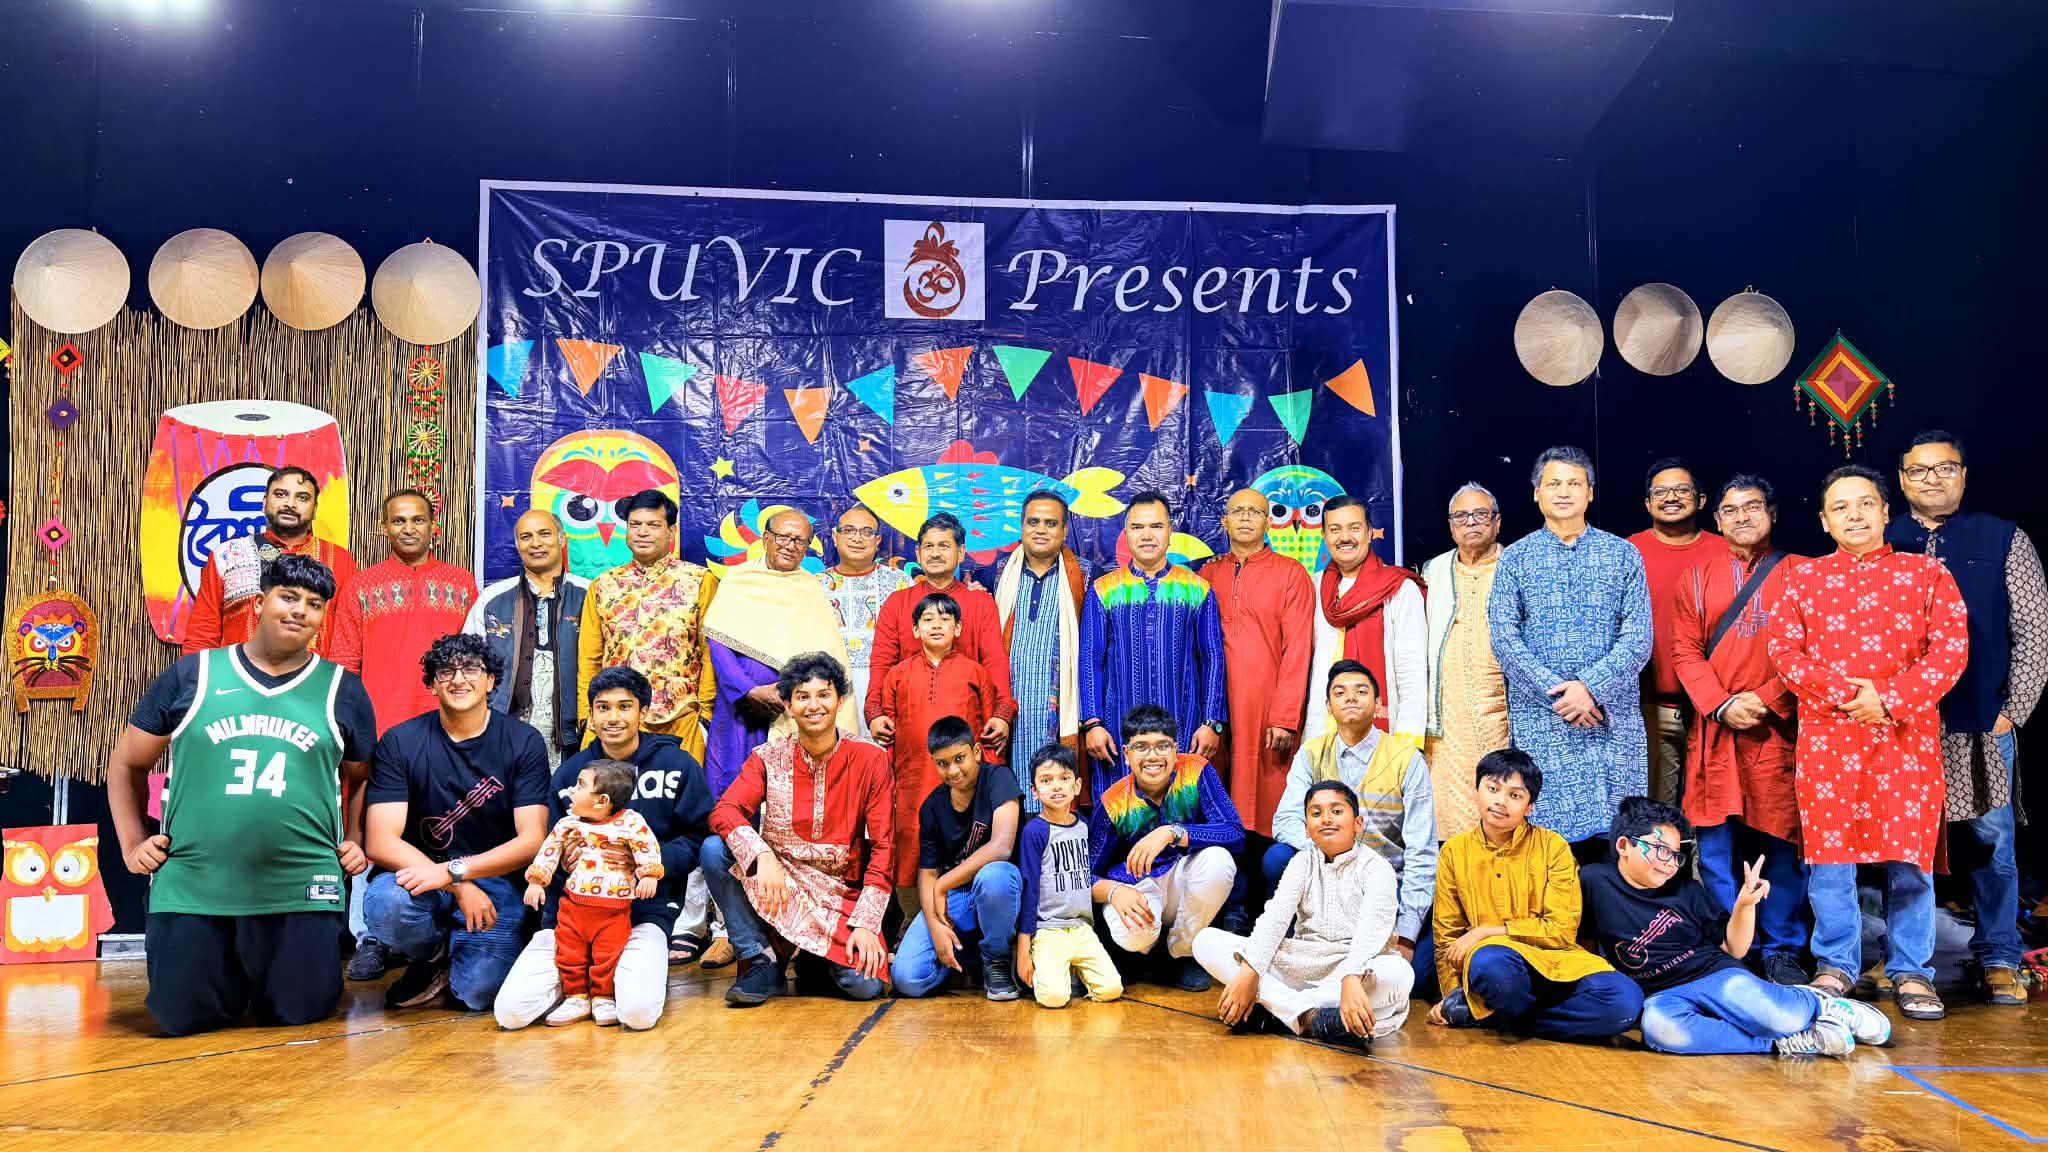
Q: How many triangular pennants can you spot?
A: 13